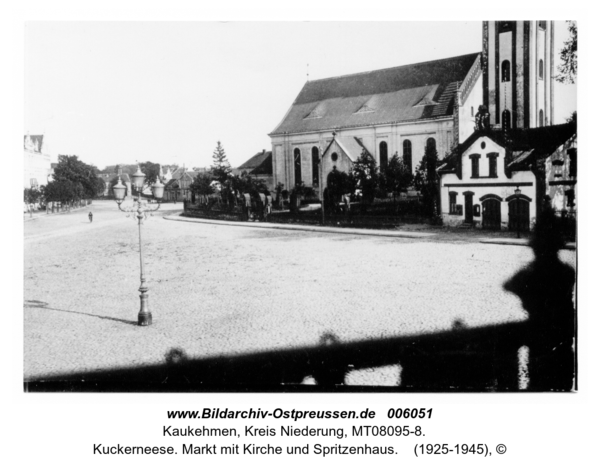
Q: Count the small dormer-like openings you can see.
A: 3